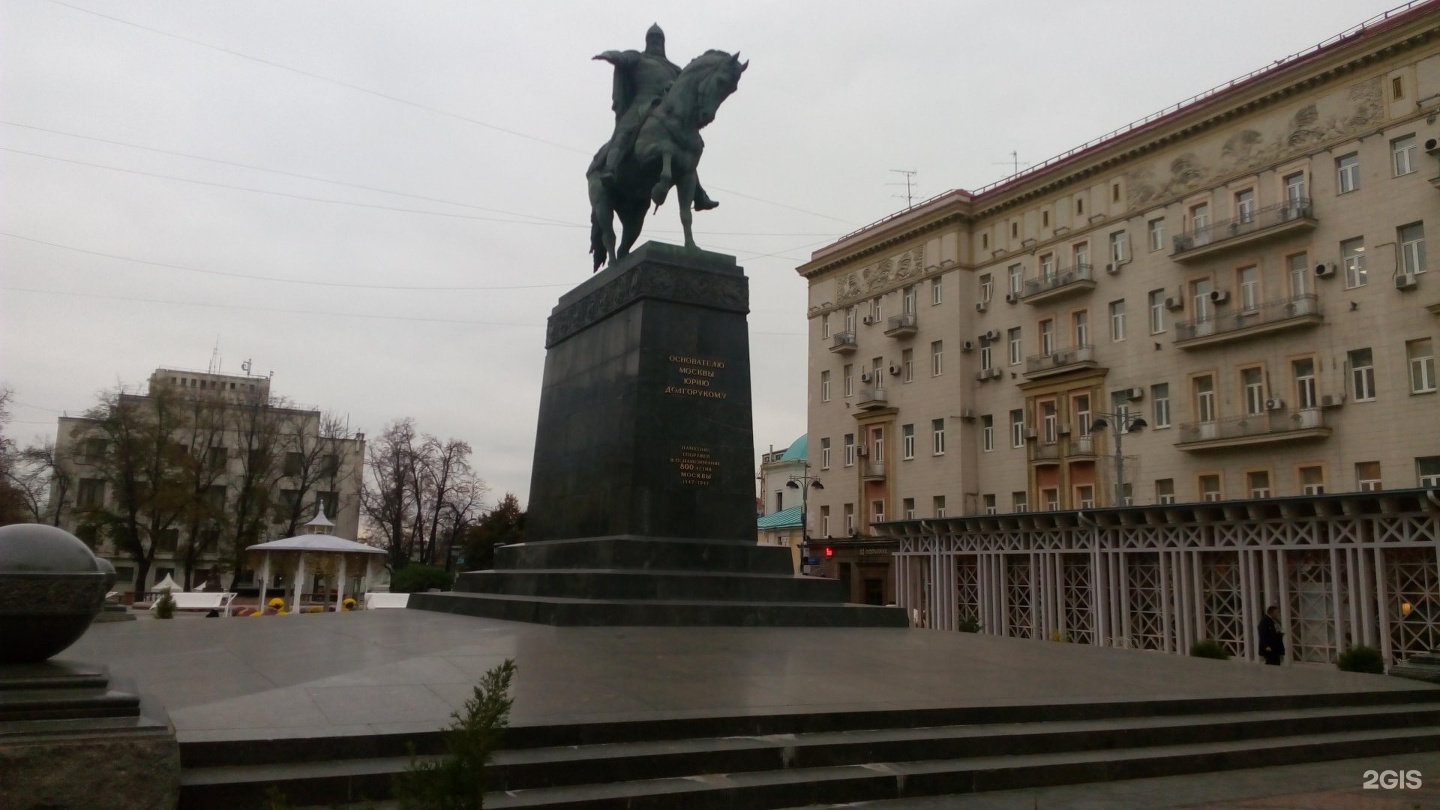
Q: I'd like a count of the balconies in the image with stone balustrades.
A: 0